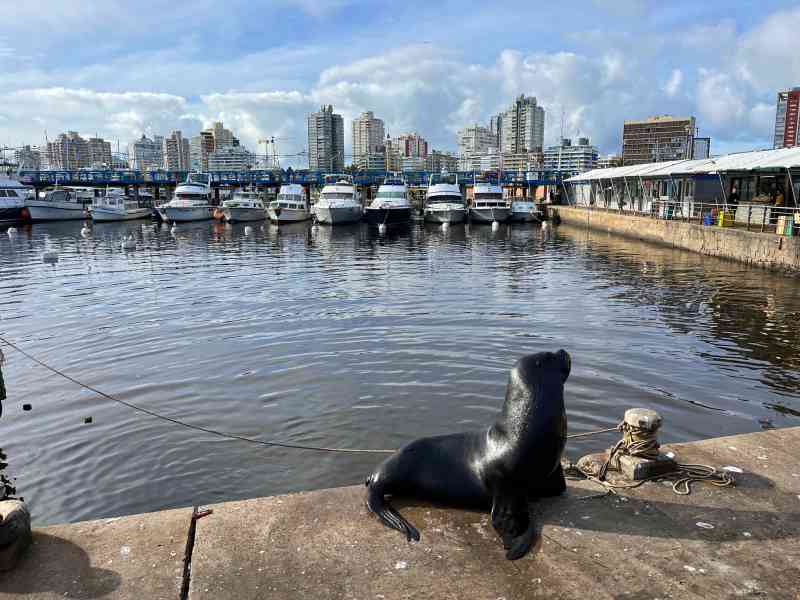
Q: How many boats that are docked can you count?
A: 11